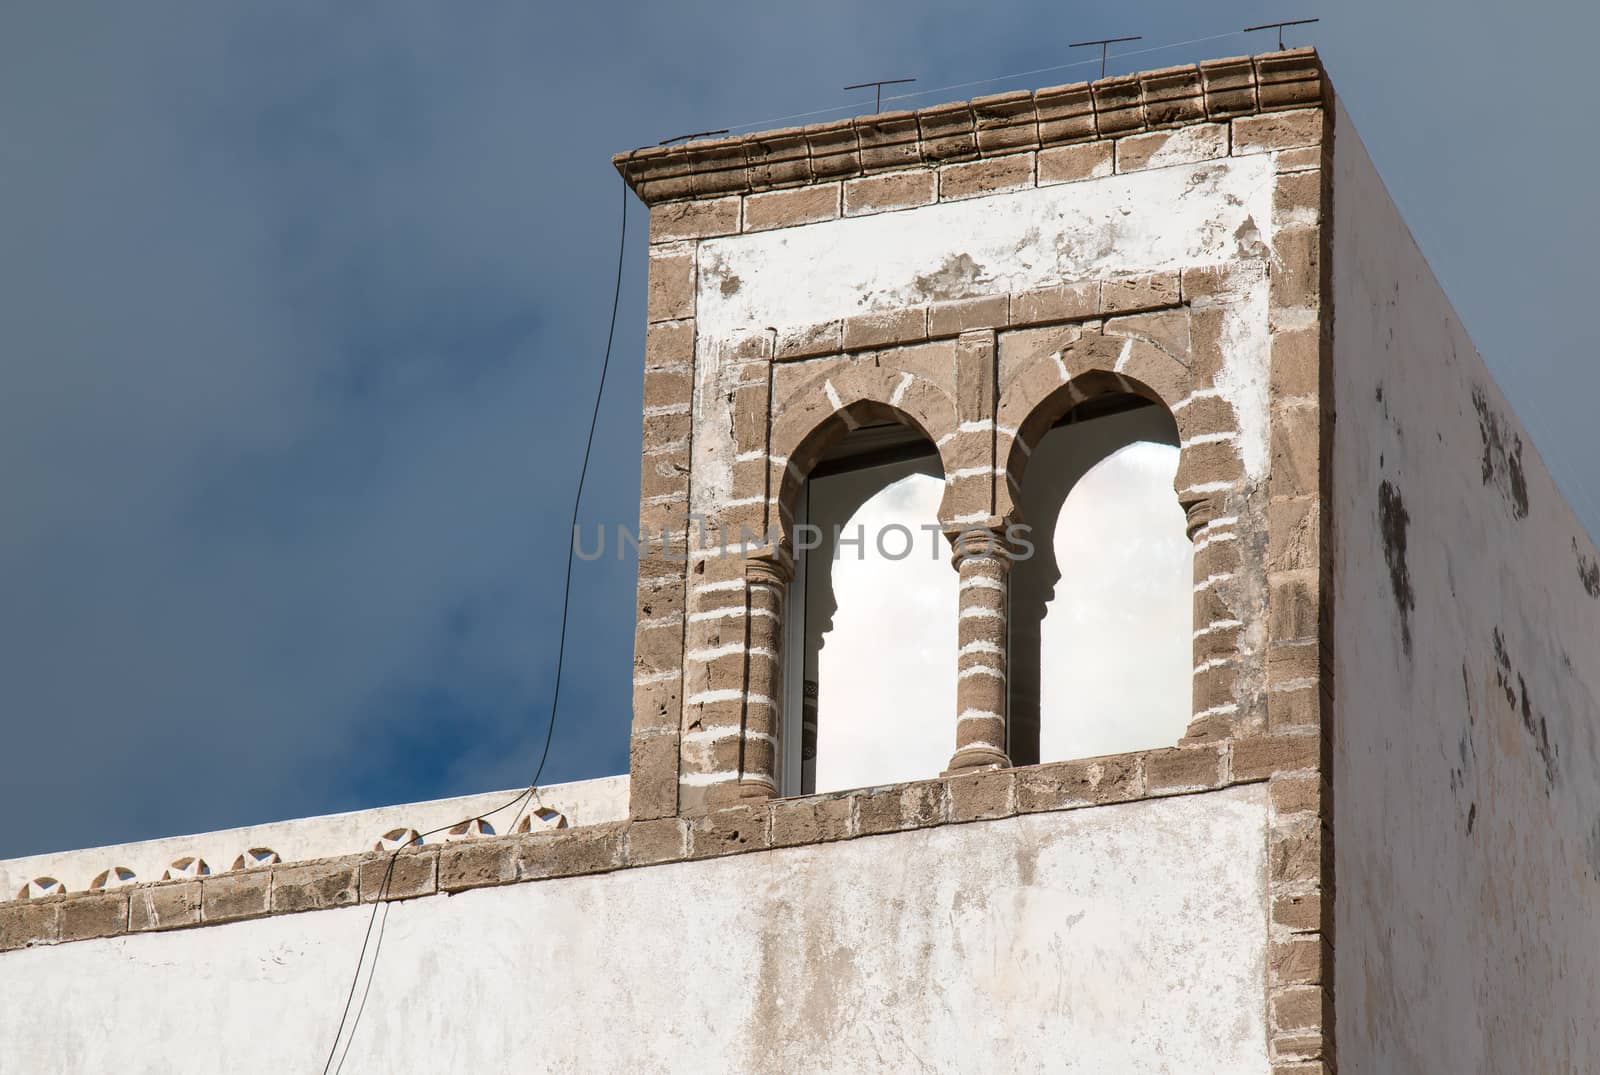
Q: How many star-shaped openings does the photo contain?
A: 7